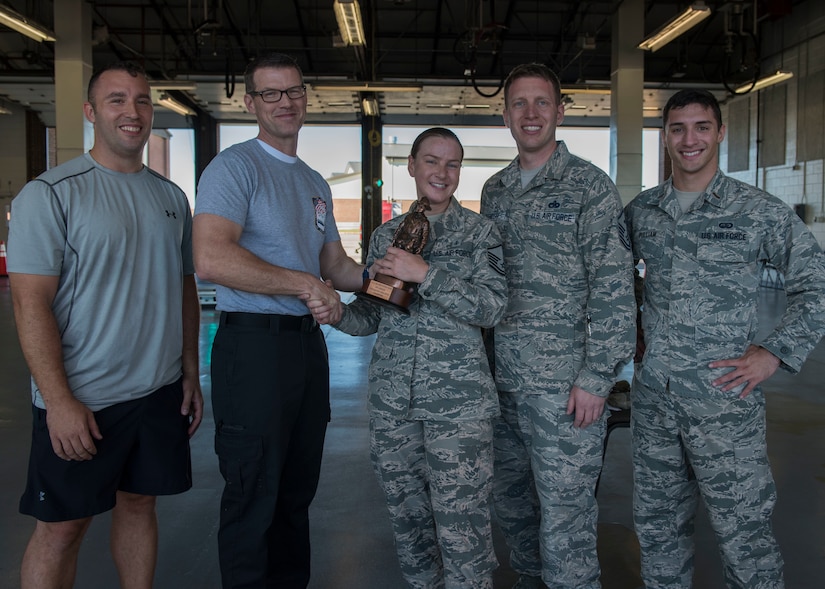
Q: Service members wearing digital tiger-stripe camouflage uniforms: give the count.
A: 3